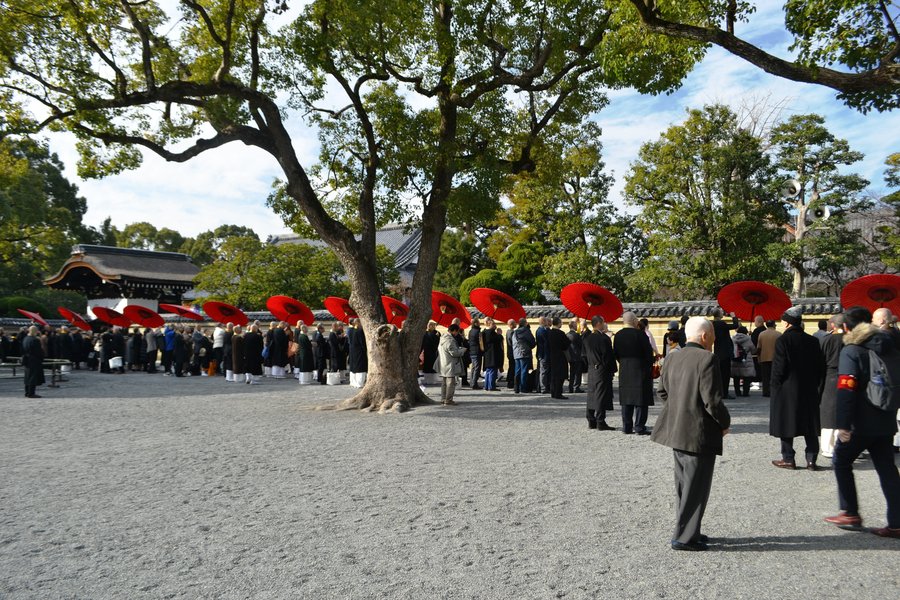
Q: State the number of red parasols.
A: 14